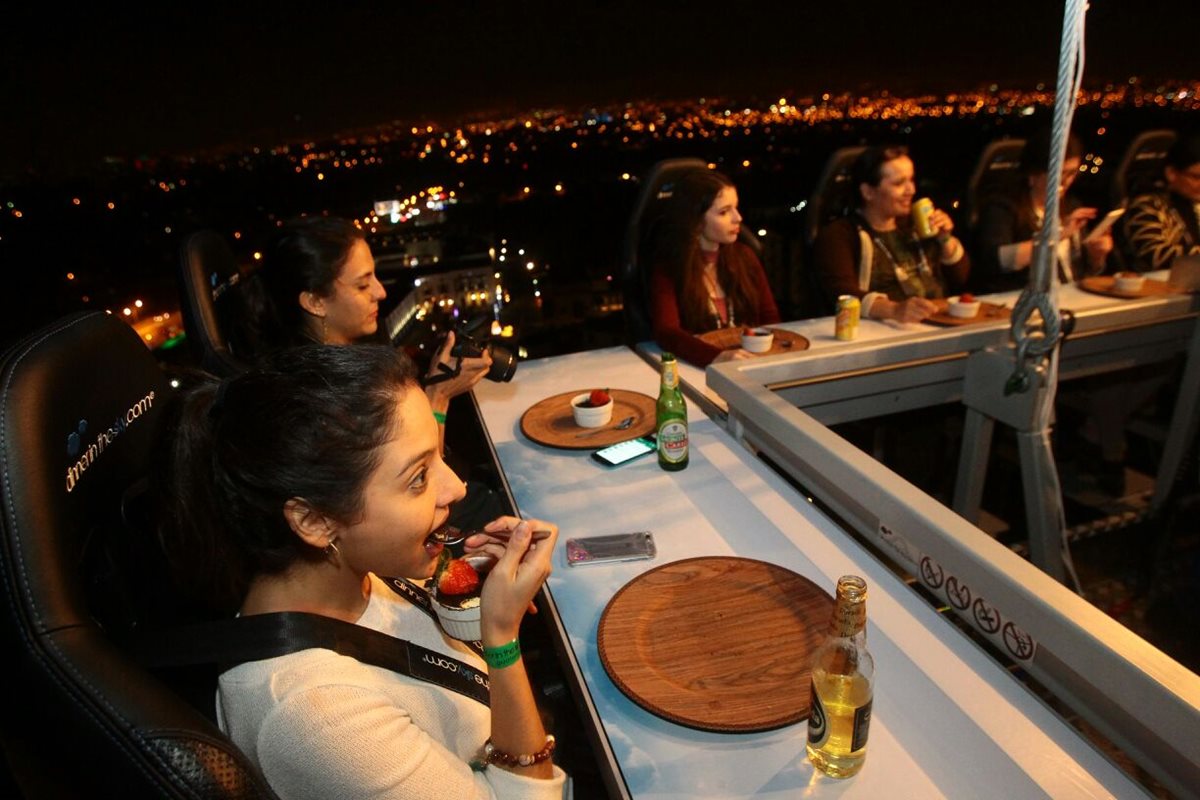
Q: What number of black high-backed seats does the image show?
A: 6